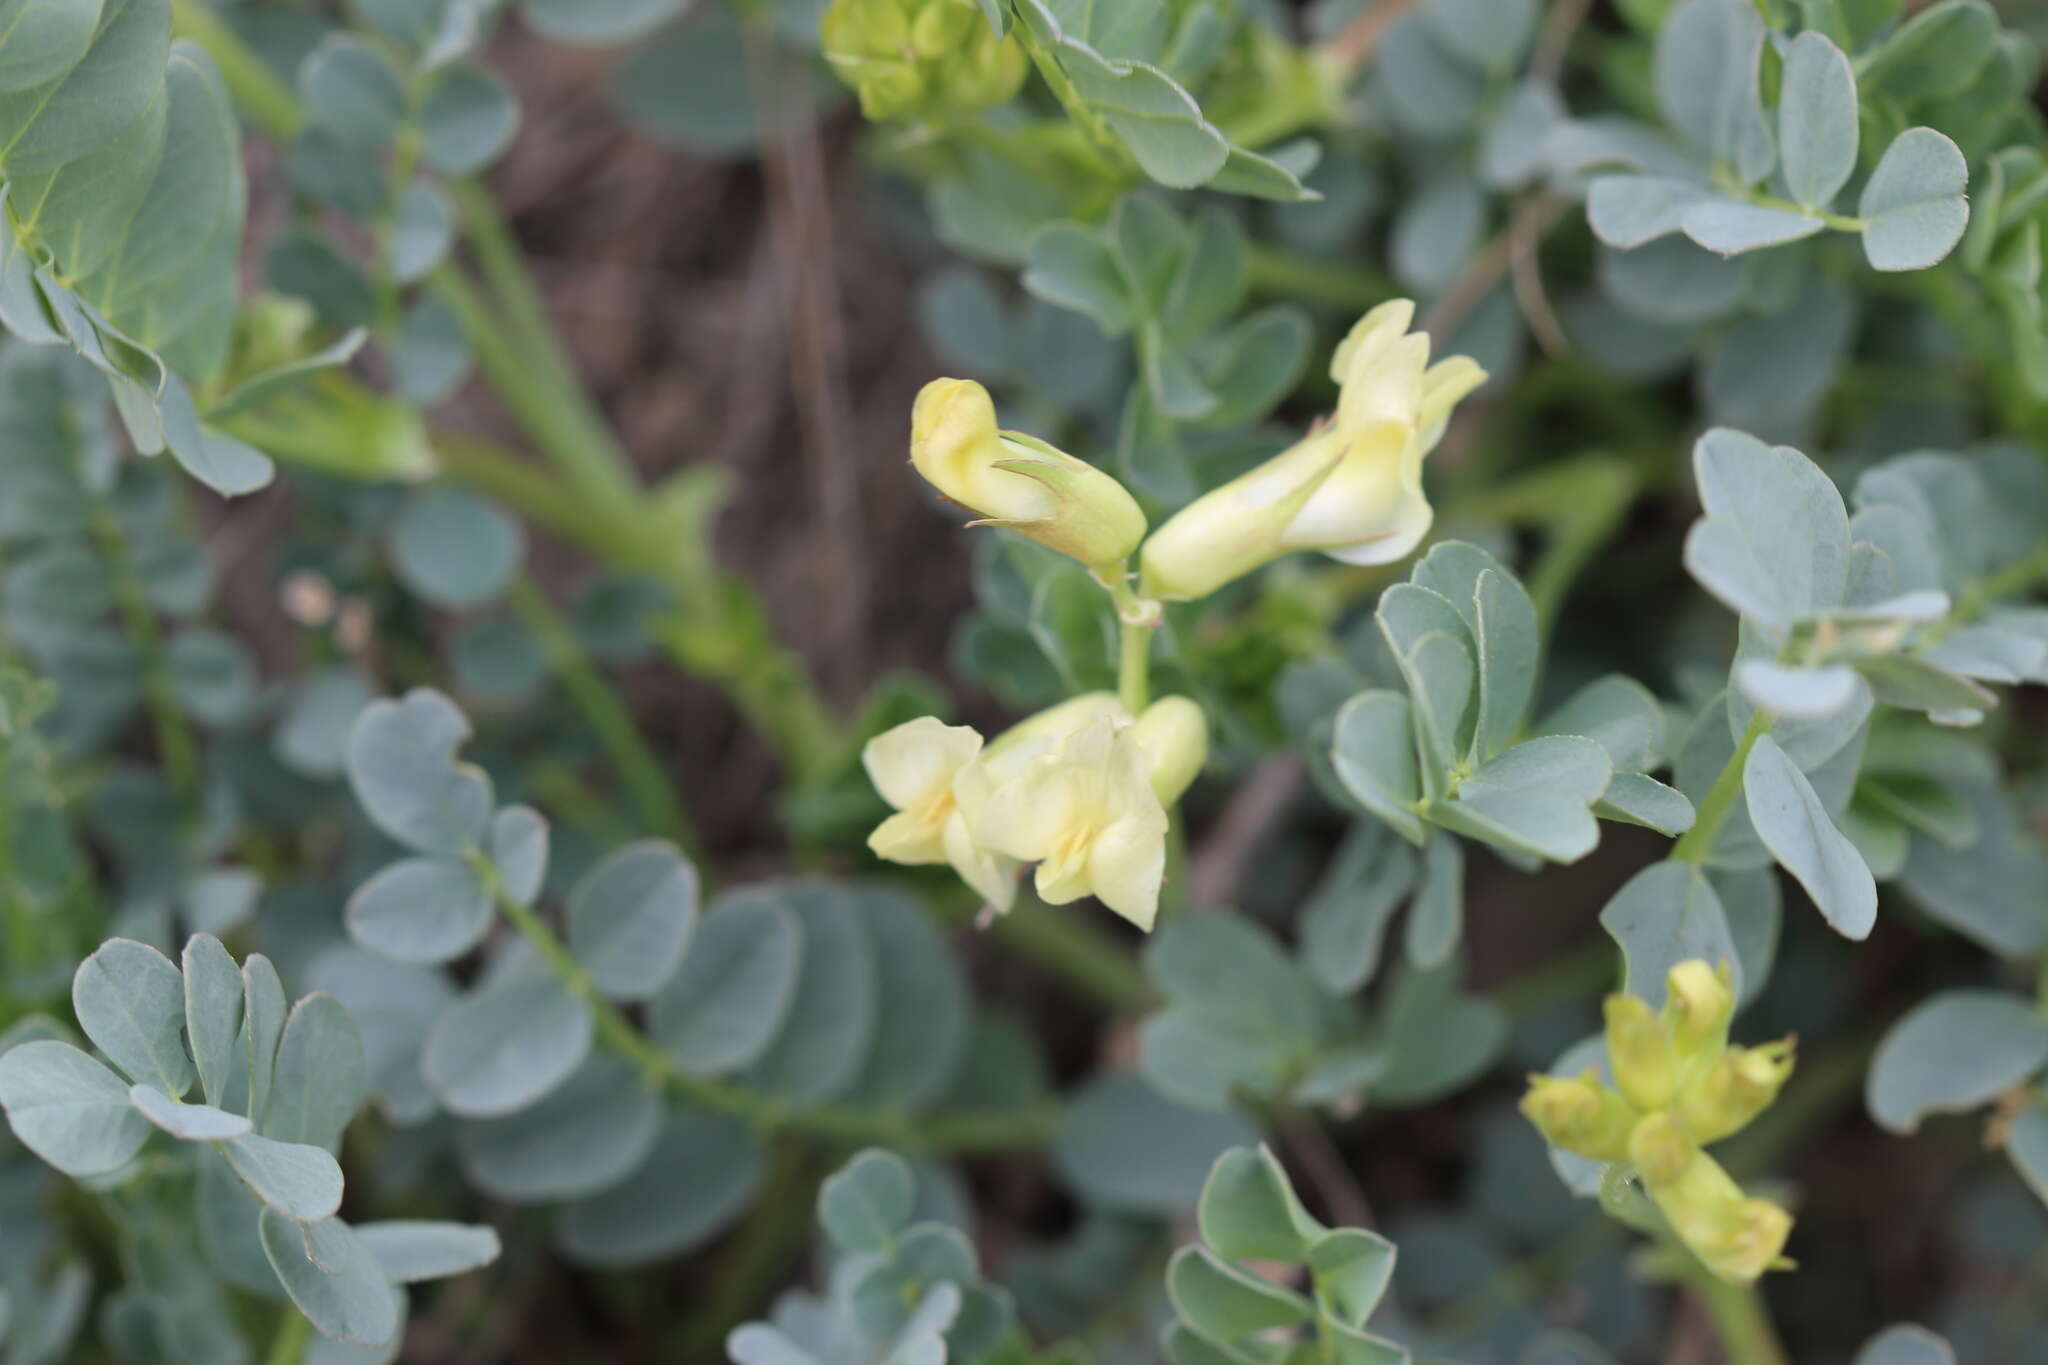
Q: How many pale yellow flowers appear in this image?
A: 4